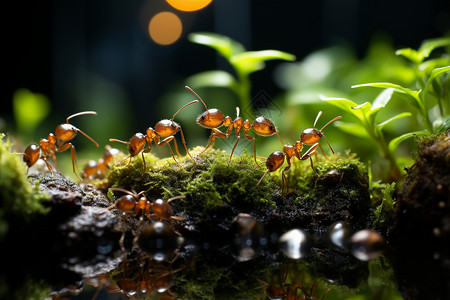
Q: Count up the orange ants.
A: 6